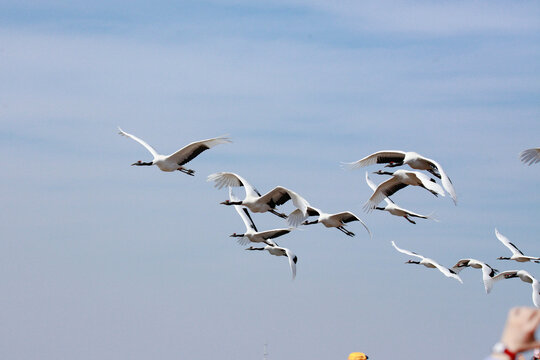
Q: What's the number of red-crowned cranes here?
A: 13